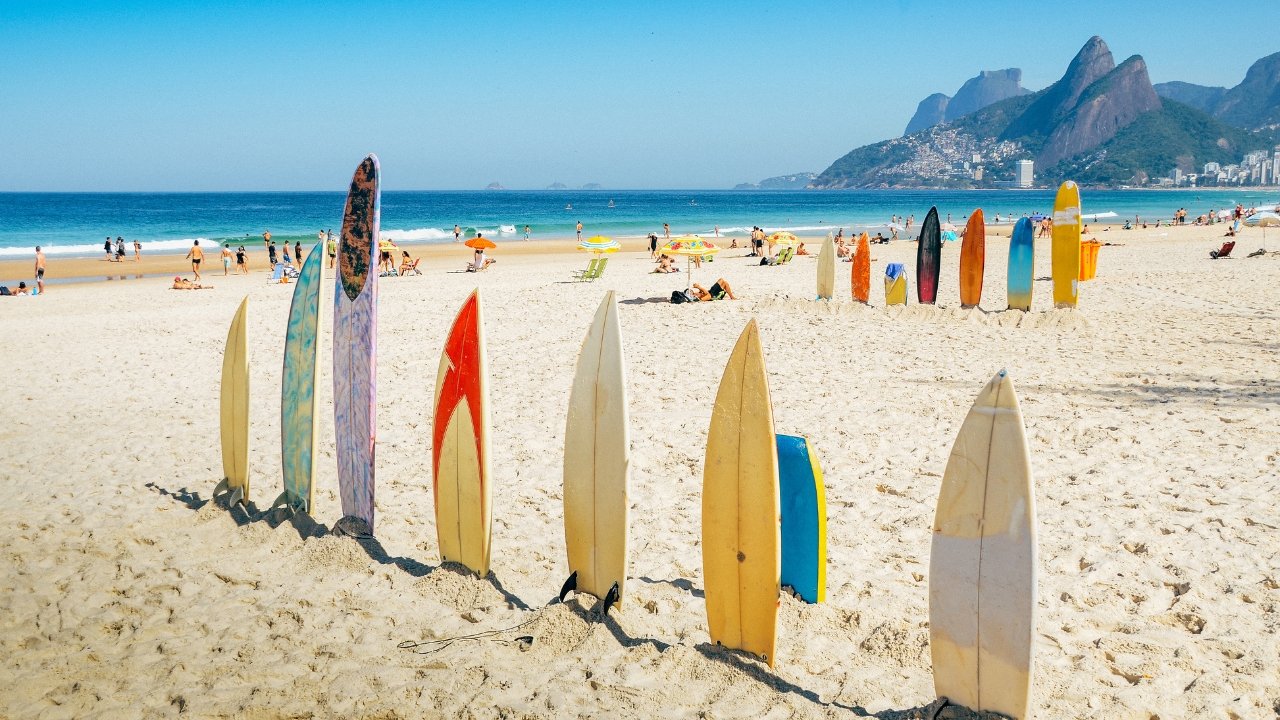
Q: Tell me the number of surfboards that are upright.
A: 15